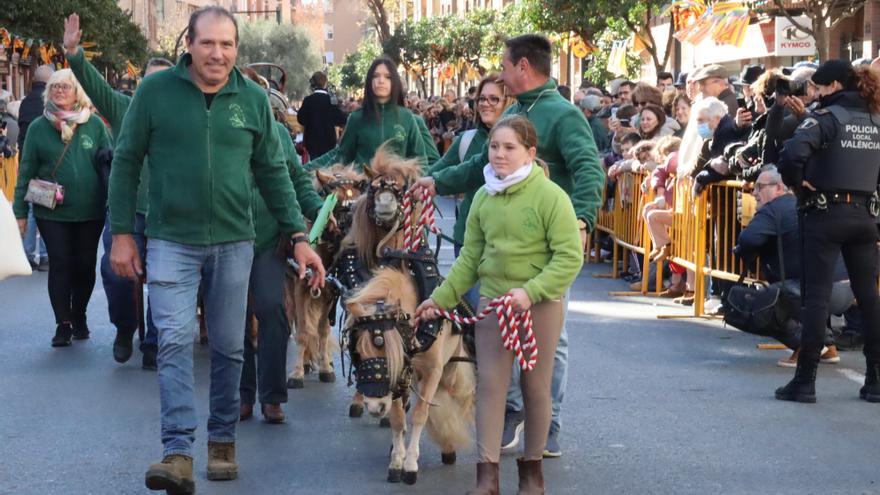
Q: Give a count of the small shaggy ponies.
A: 3